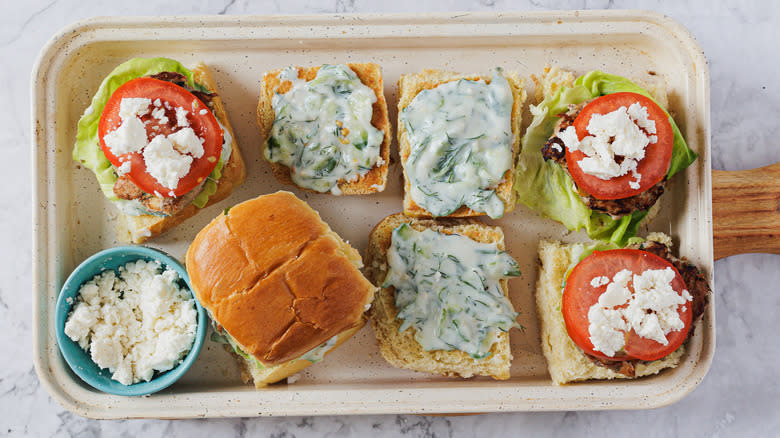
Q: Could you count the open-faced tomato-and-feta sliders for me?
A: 3